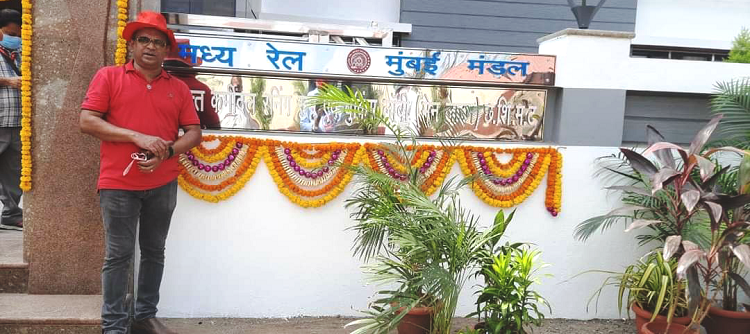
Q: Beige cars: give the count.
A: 0